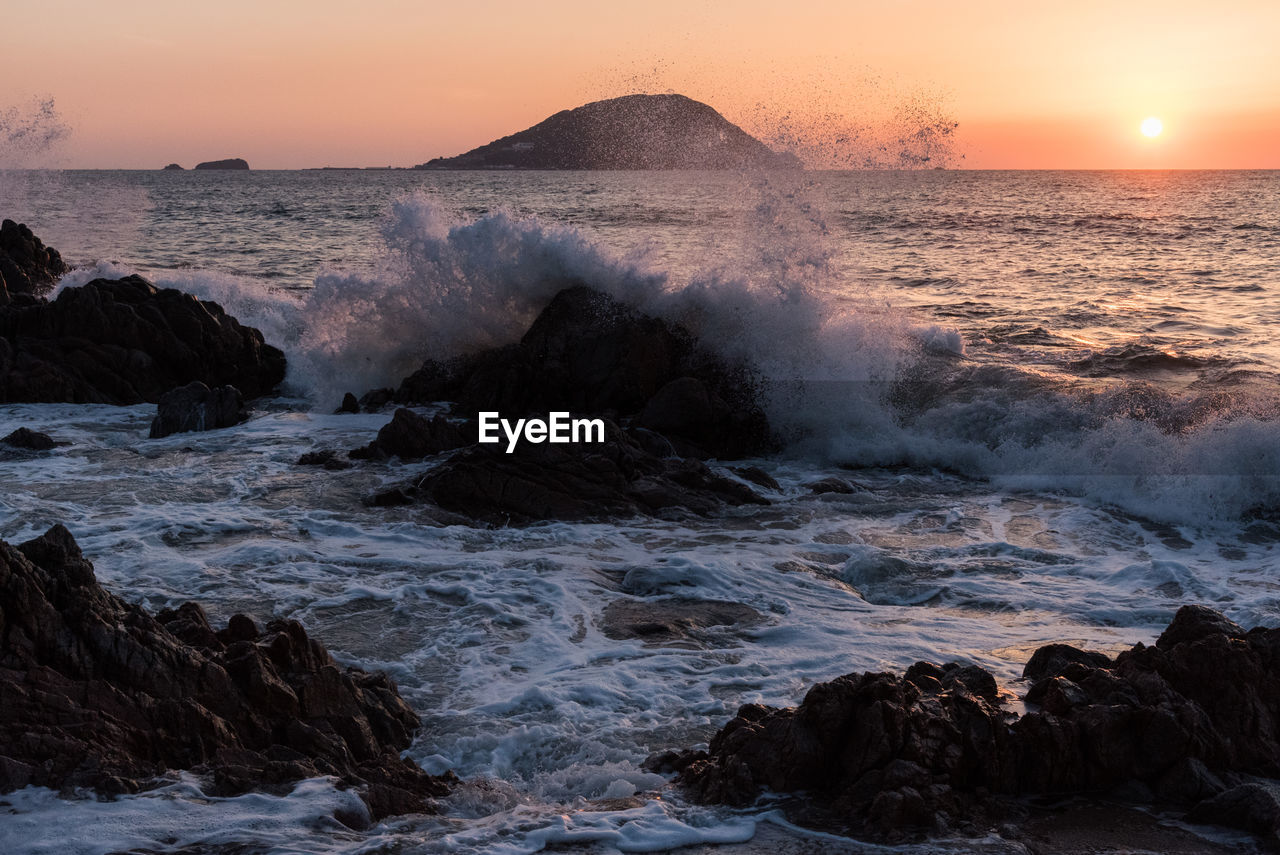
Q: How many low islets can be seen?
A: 2